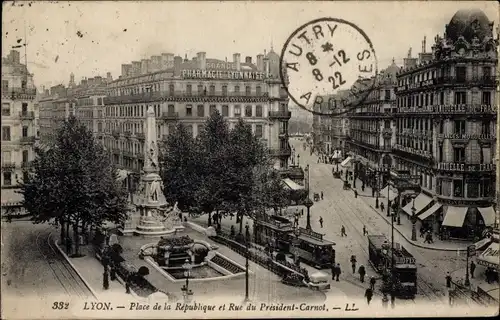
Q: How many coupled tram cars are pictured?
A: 2